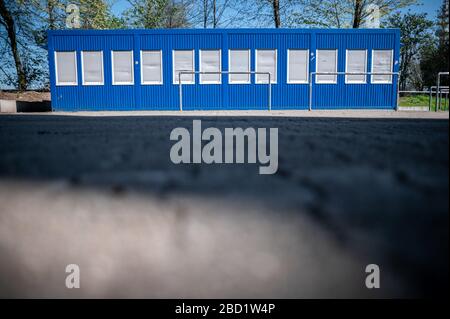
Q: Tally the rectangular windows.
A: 12